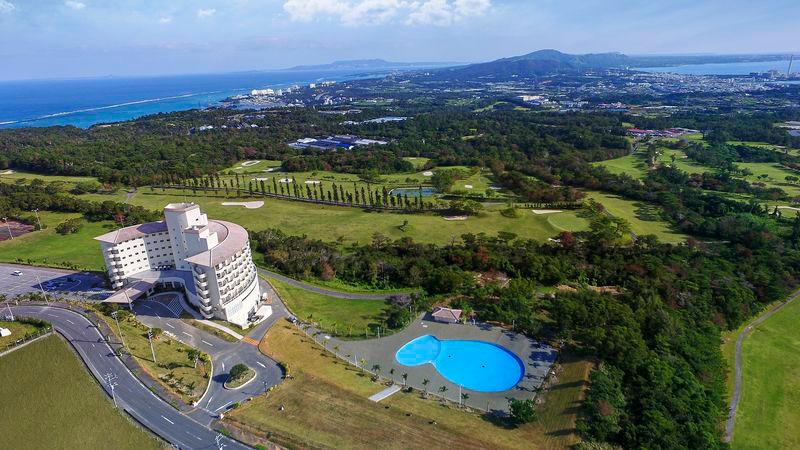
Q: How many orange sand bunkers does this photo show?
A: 0